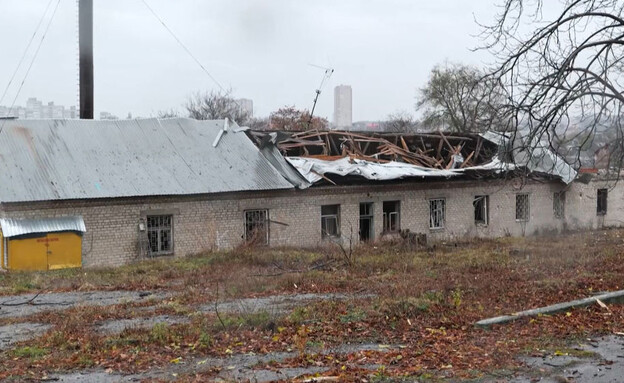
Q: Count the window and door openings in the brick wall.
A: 10